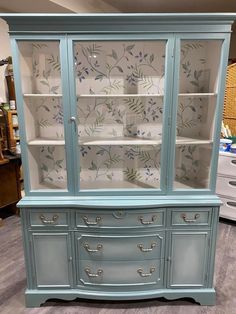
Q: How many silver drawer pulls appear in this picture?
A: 8